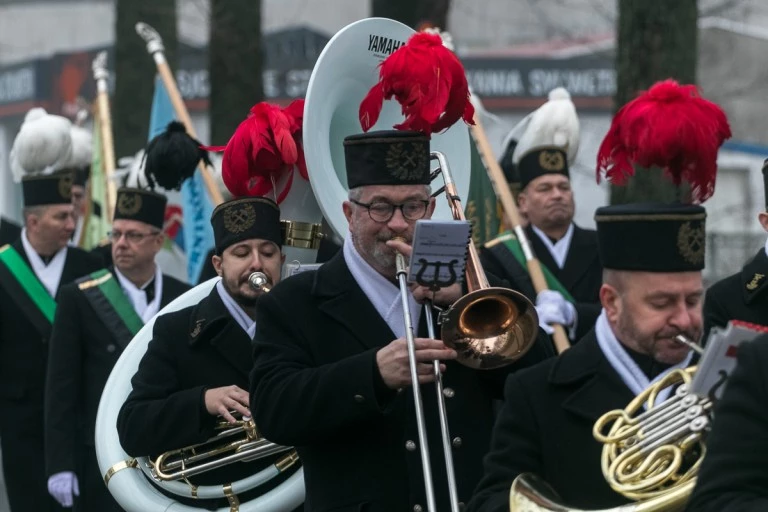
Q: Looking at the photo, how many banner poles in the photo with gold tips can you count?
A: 0